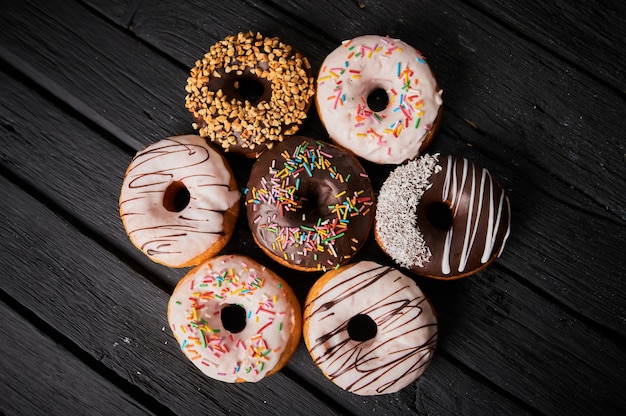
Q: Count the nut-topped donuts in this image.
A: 1